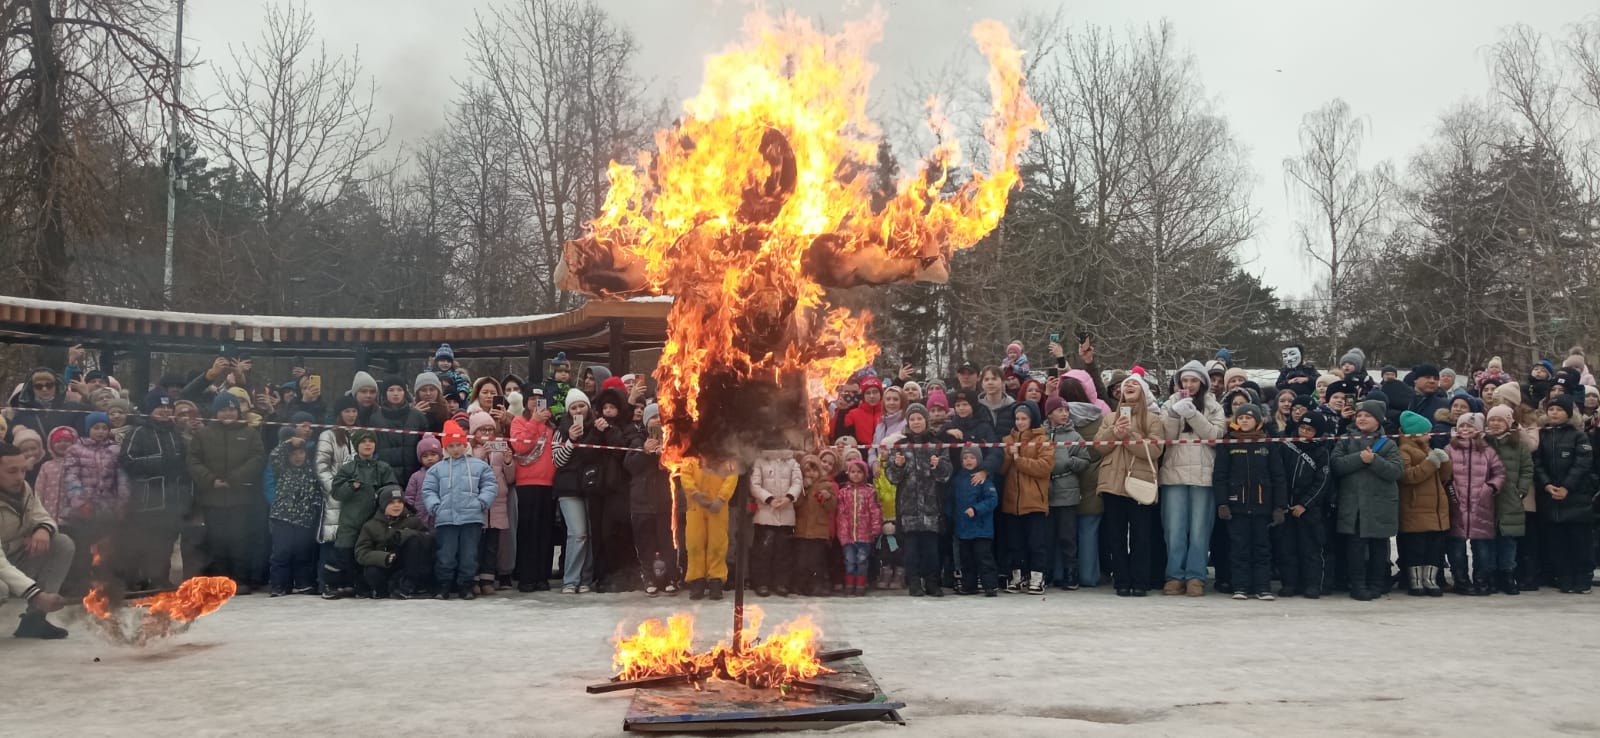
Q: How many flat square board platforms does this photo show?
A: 1